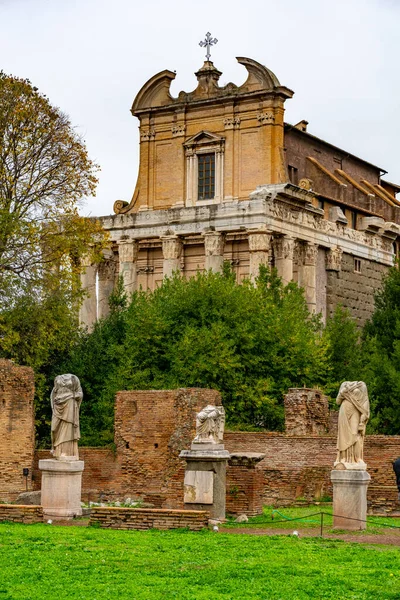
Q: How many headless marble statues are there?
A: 3